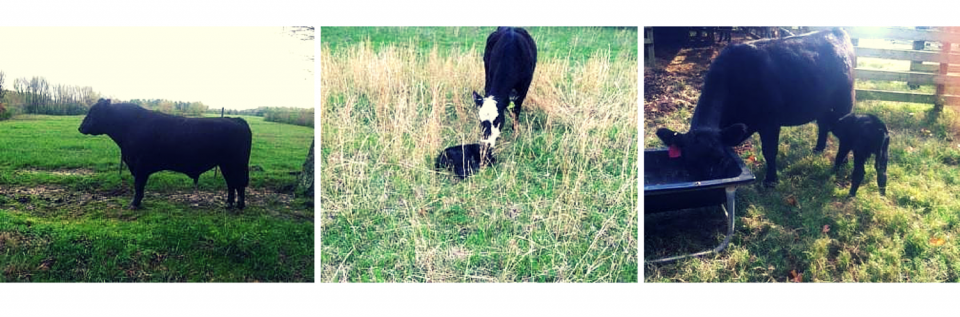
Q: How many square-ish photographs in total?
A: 3